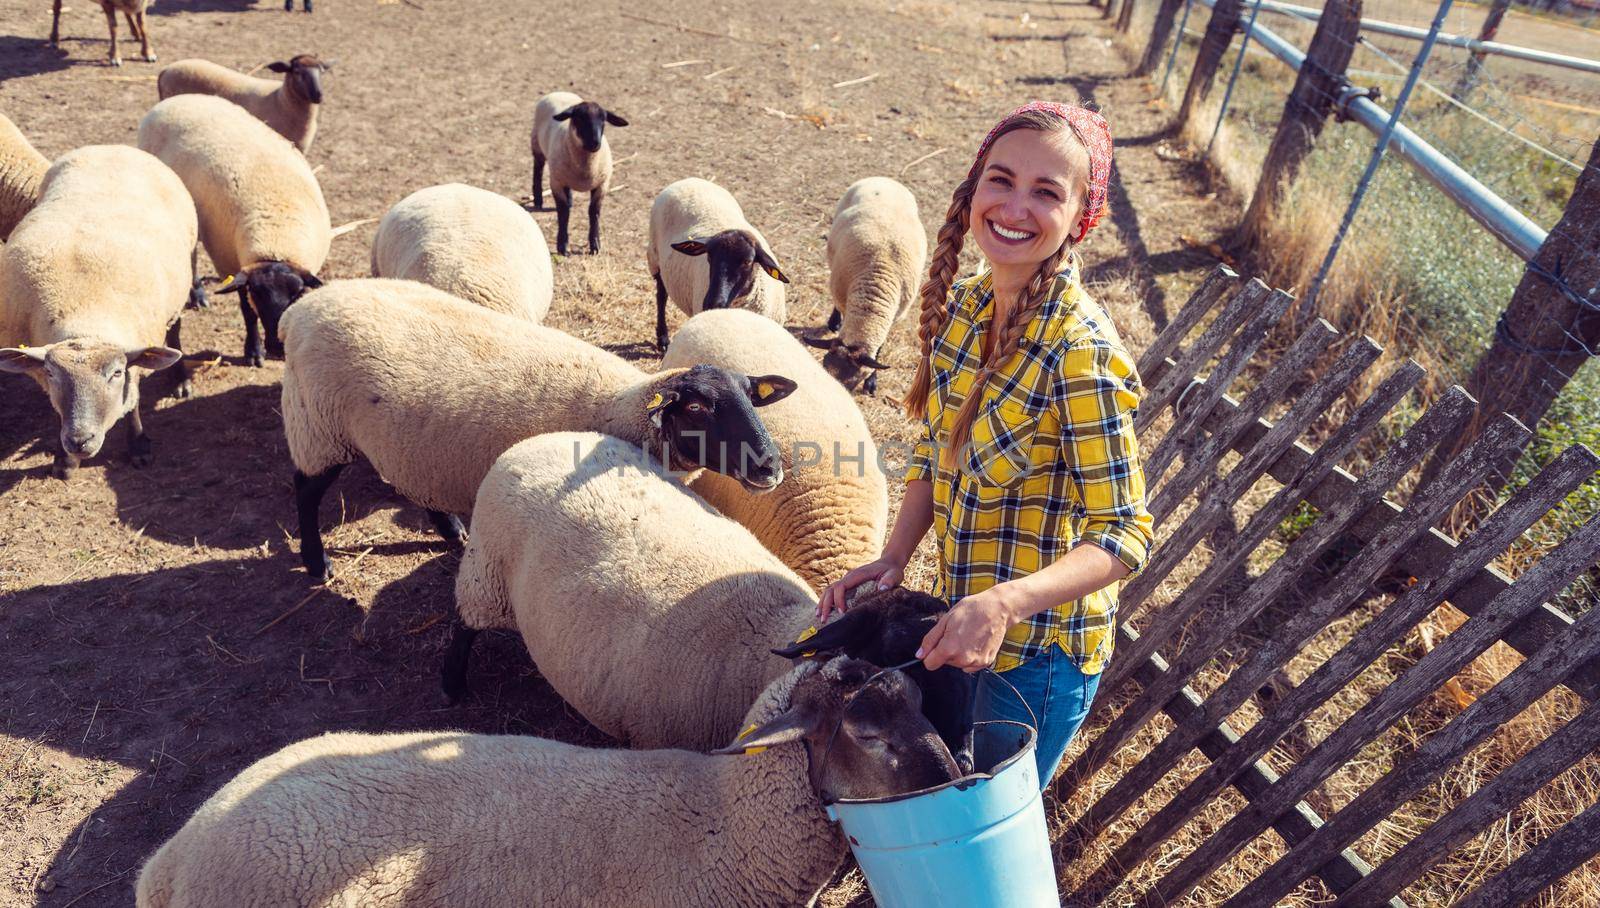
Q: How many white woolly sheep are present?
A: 12